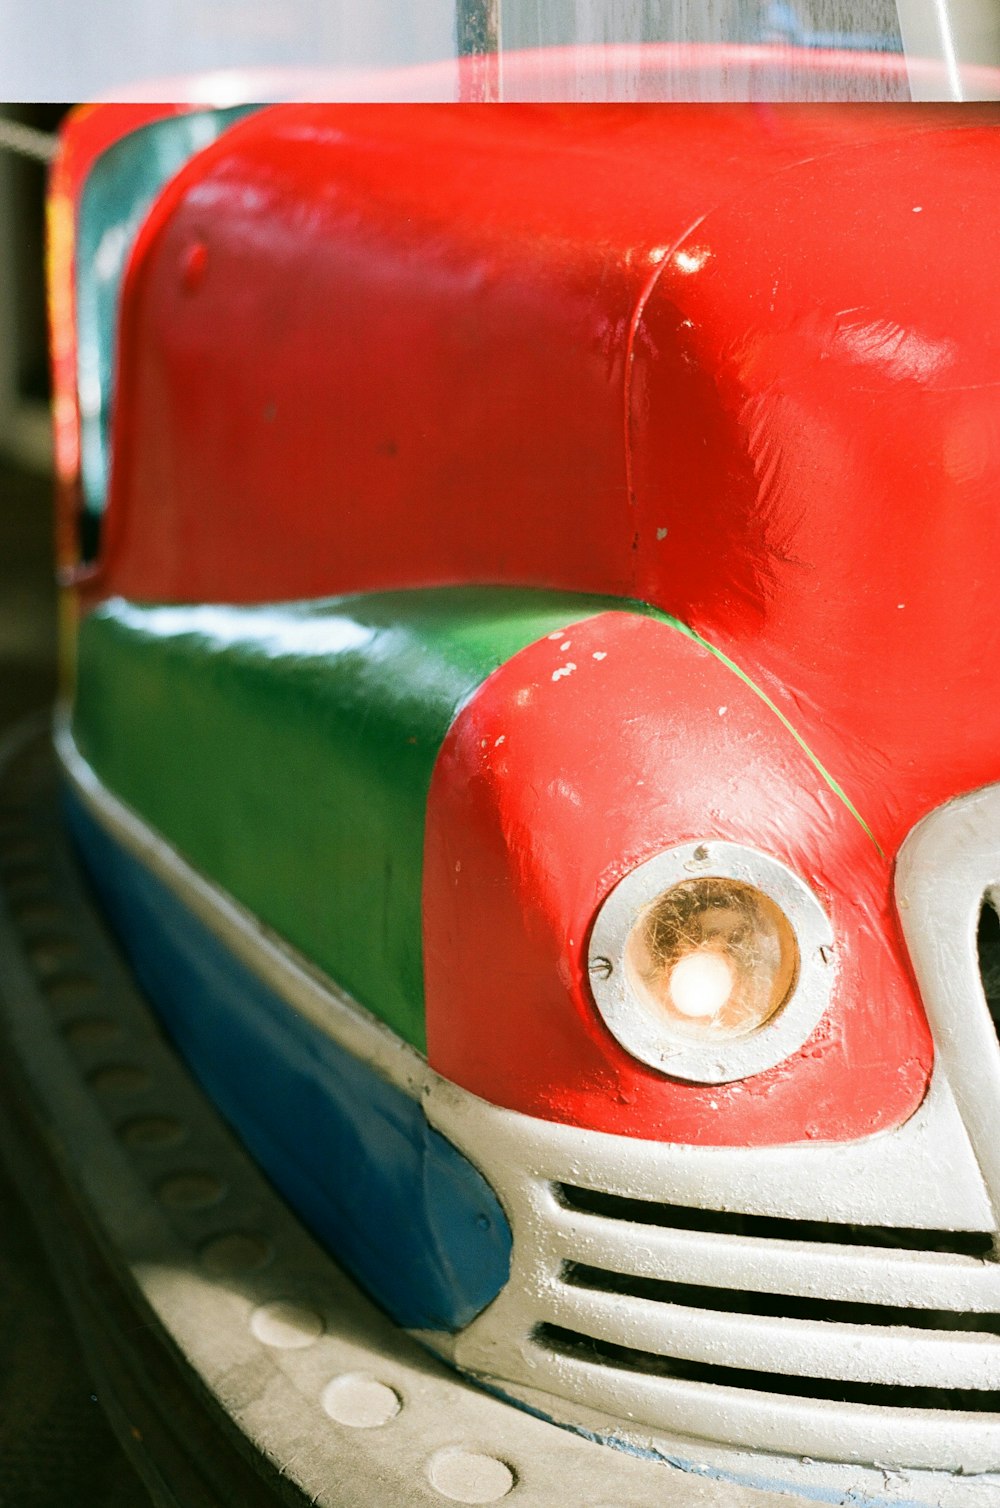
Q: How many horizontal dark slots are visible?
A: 3